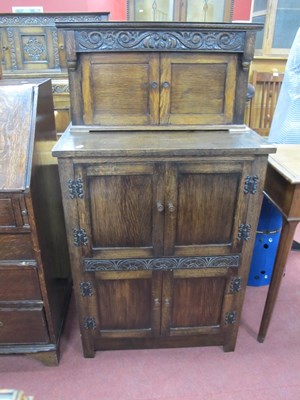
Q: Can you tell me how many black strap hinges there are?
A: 8